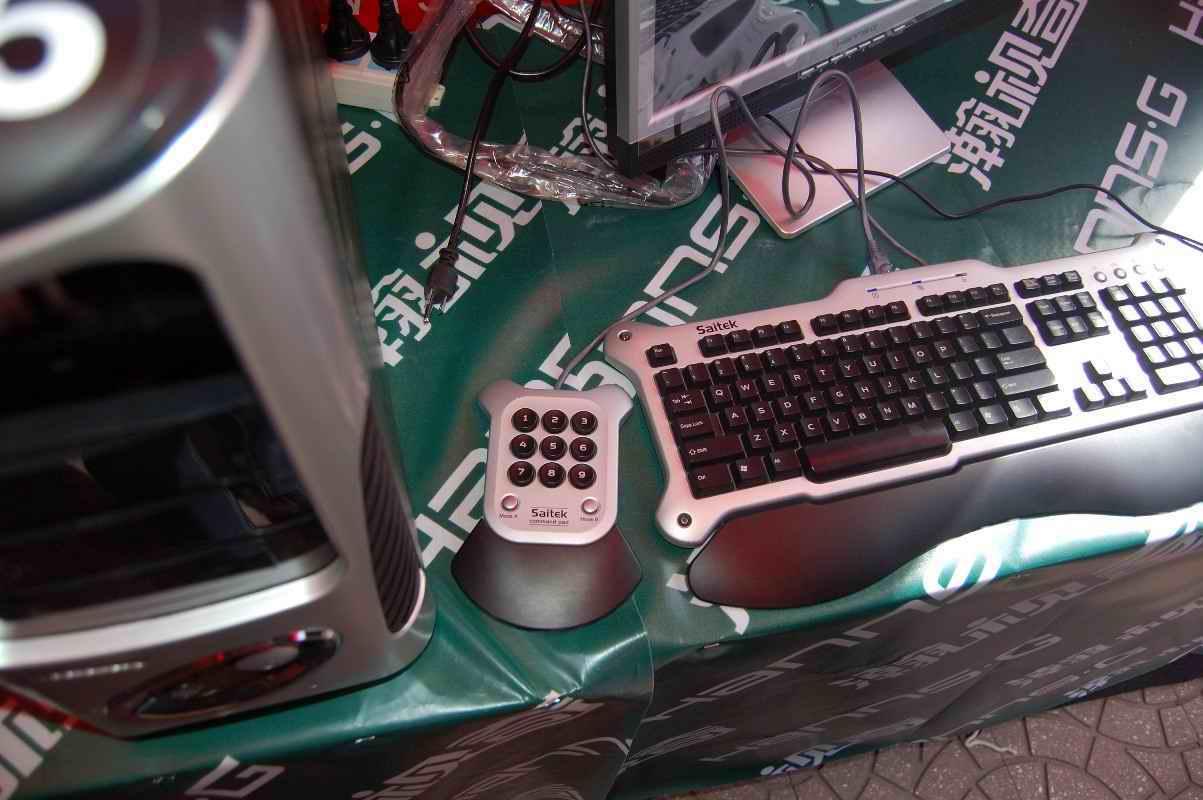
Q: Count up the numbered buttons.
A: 9